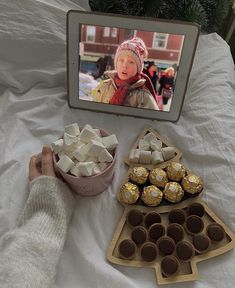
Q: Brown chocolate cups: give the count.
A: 15